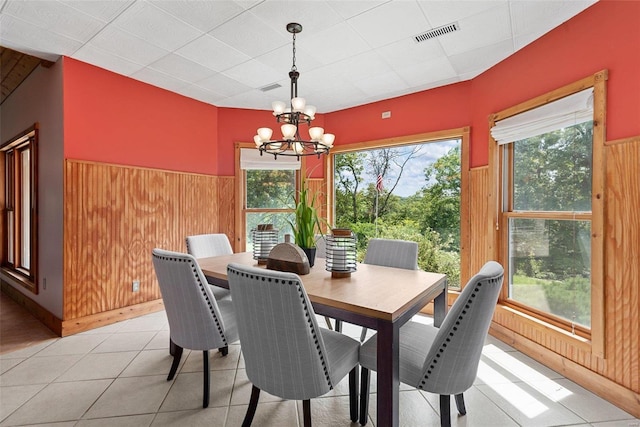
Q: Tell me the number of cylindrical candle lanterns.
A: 2